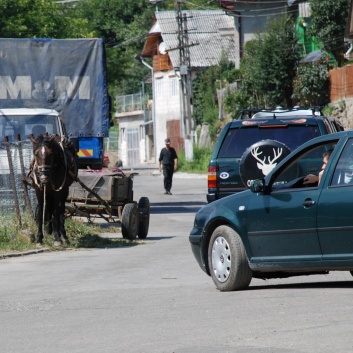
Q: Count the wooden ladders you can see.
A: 0